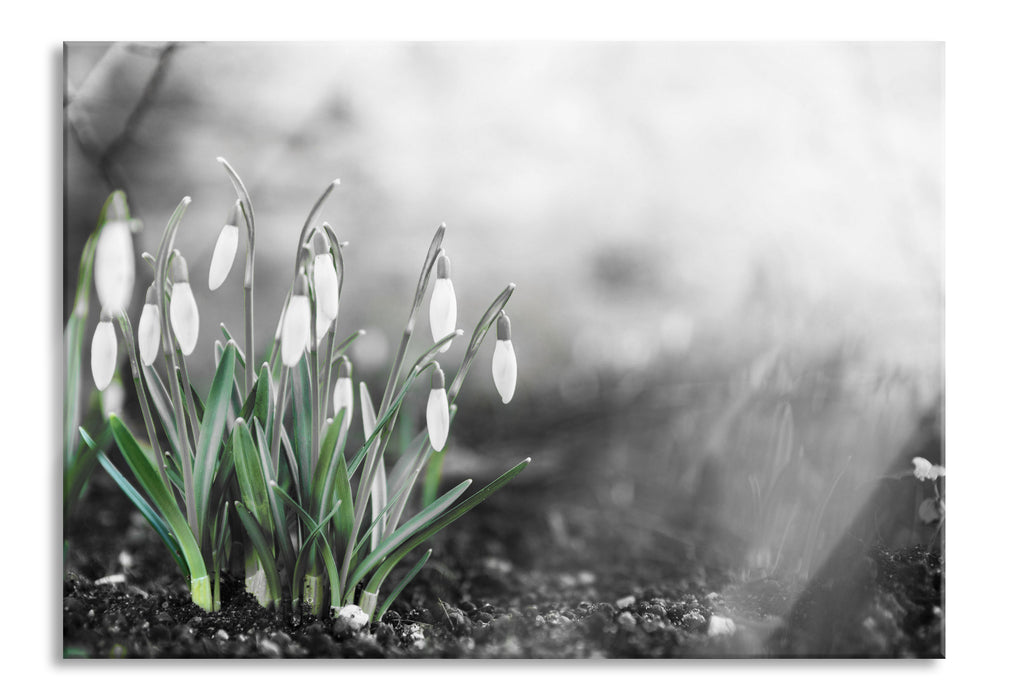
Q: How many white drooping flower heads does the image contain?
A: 11